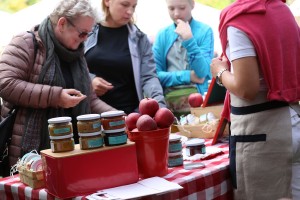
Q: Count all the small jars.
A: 9